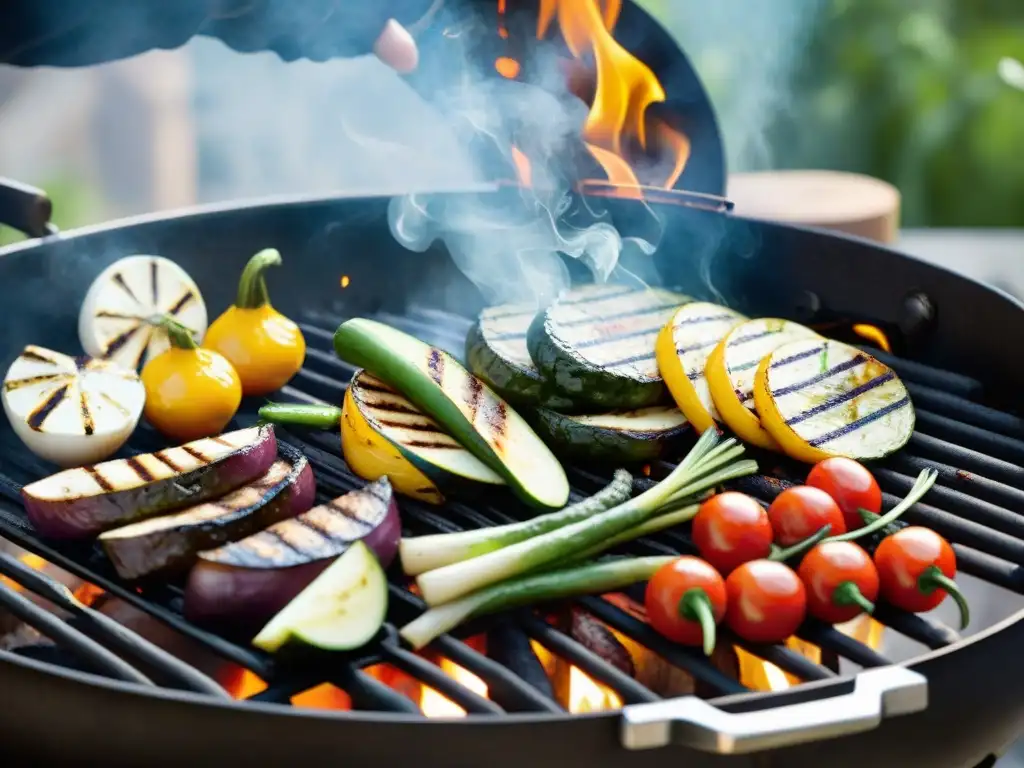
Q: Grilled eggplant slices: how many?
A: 3